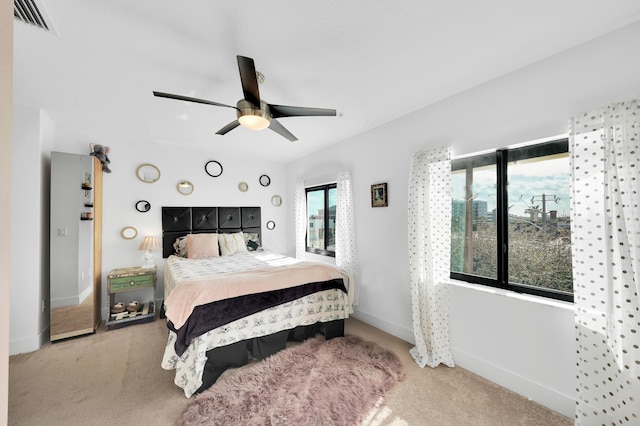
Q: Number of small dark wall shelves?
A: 3